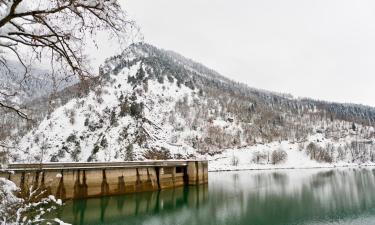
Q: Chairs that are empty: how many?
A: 0